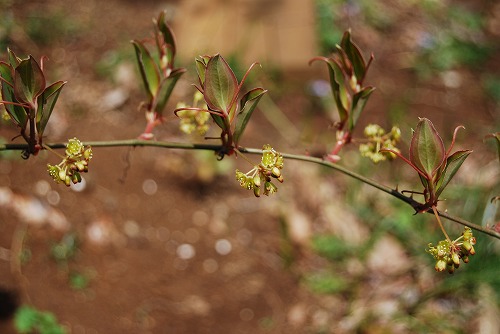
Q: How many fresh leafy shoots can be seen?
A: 5